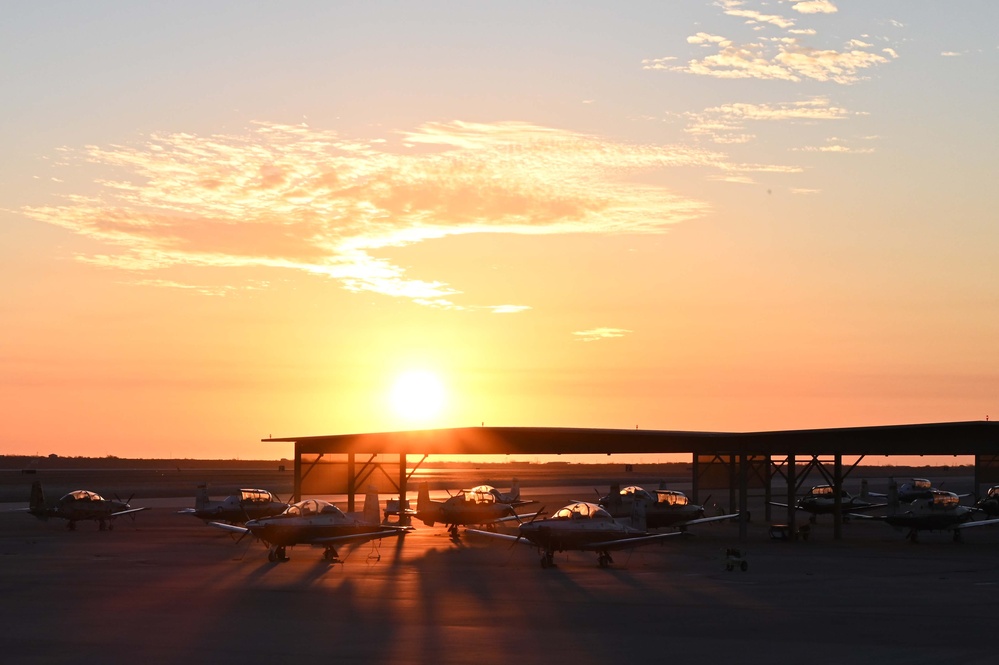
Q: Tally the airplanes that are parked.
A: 12